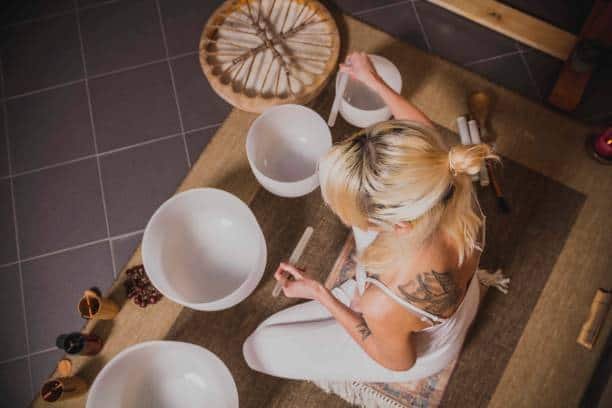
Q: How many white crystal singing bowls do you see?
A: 4